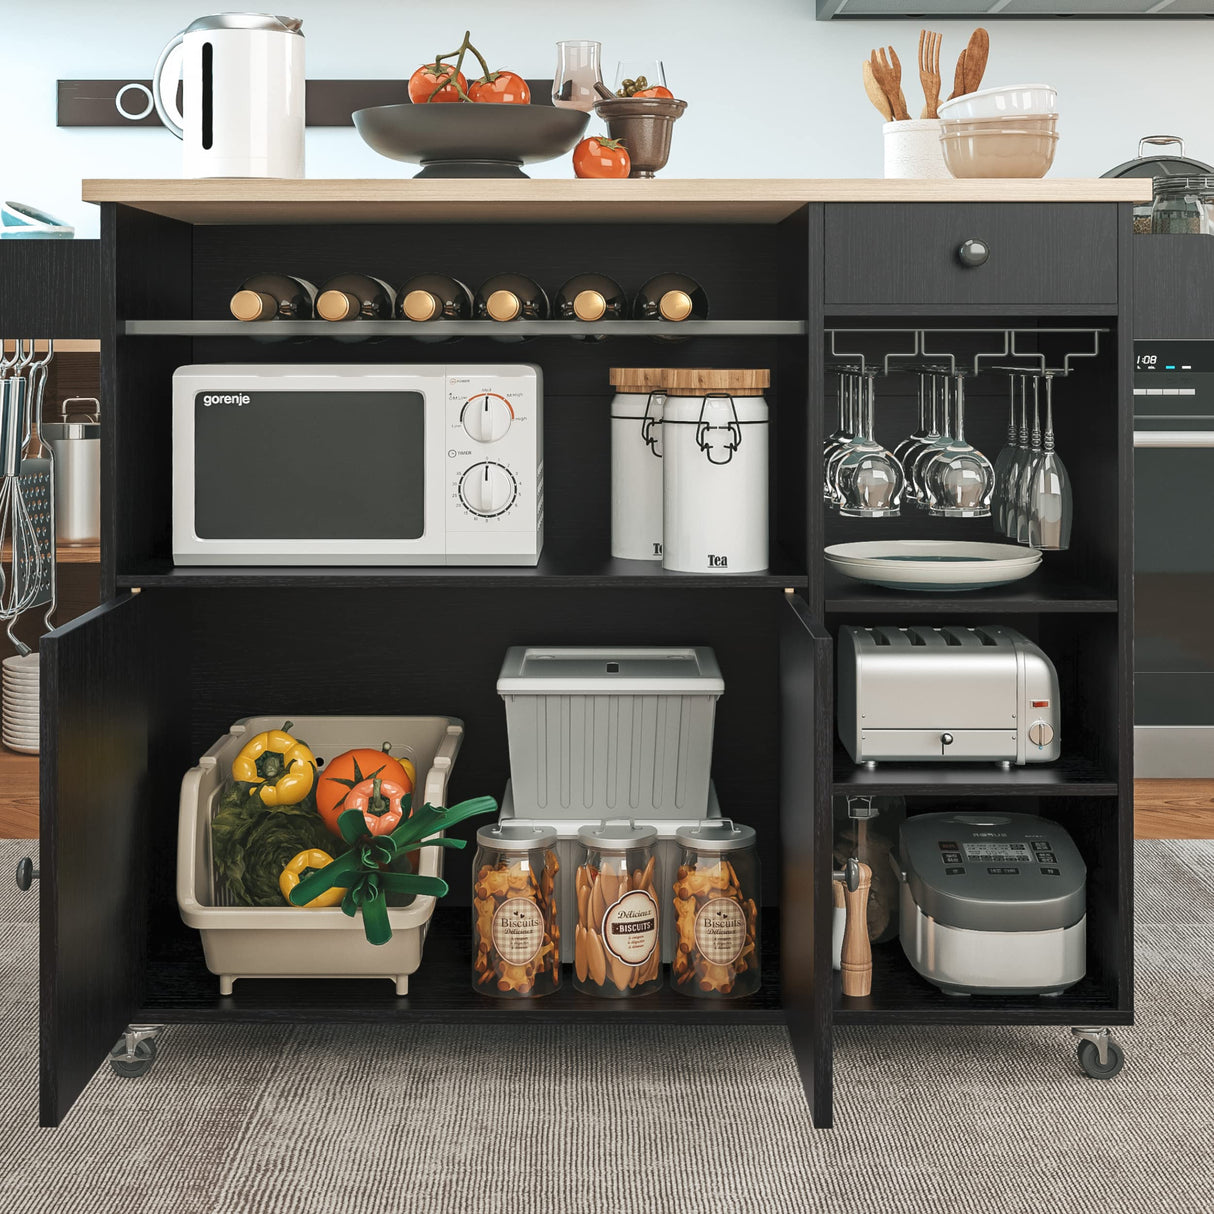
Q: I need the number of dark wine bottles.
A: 6